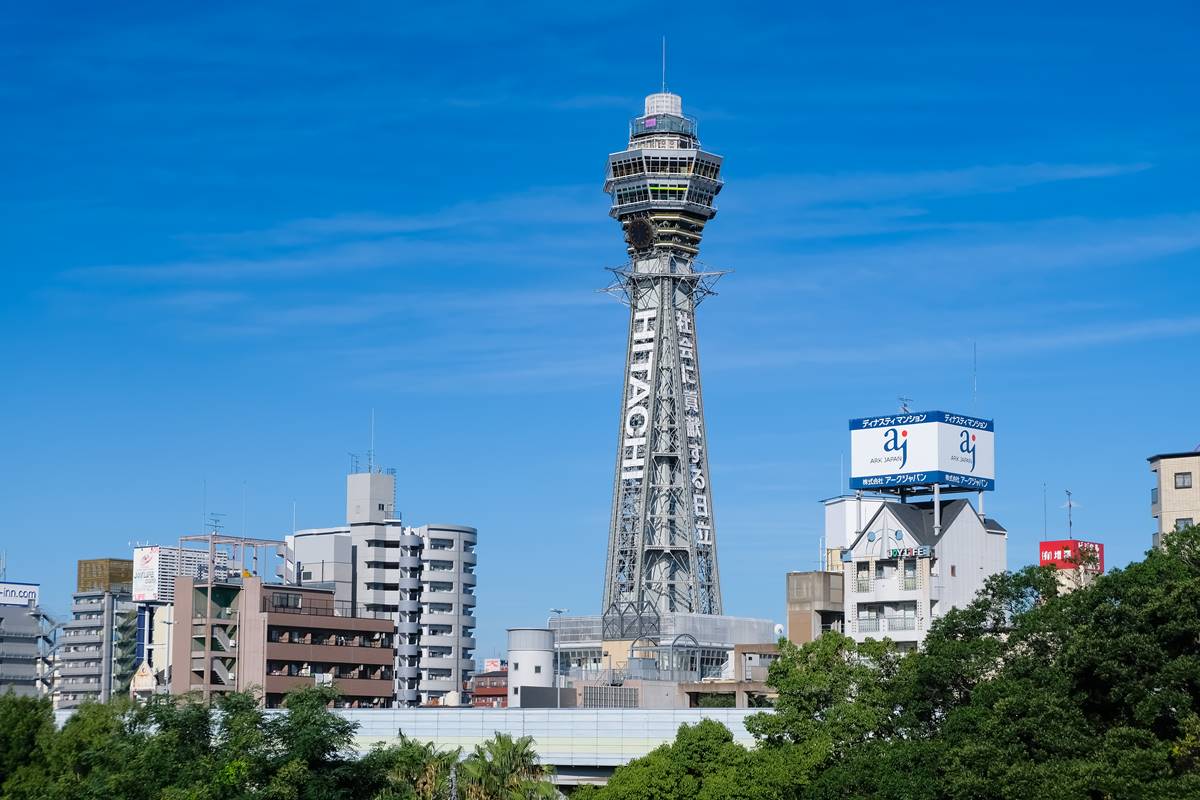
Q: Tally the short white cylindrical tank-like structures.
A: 1